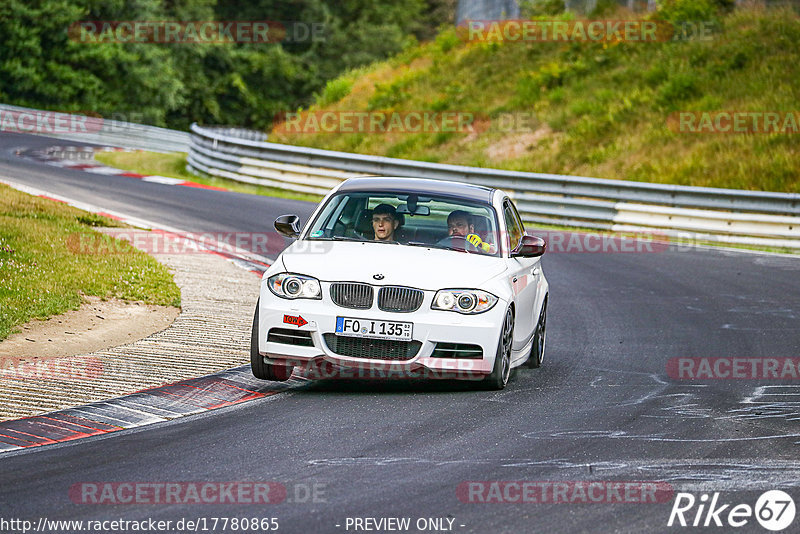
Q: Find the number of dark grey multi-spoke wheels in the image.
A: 2